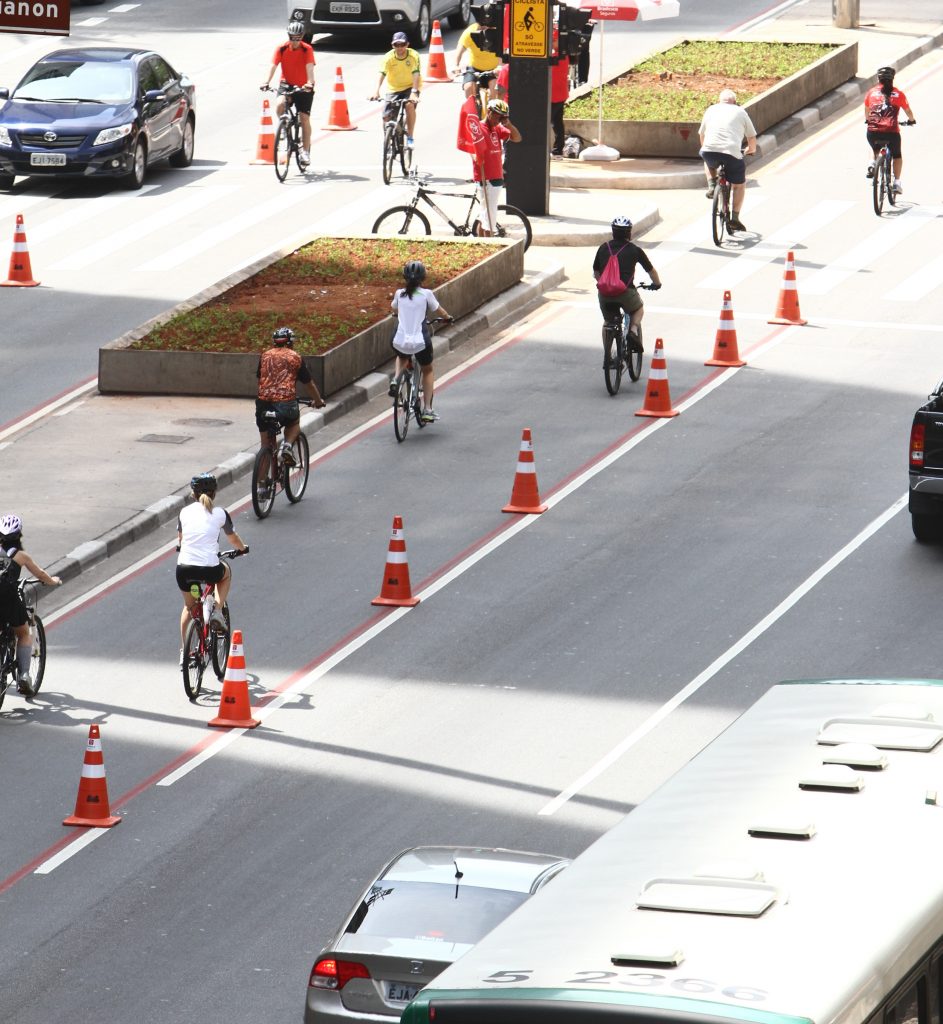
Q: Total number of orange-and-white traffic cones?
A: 11